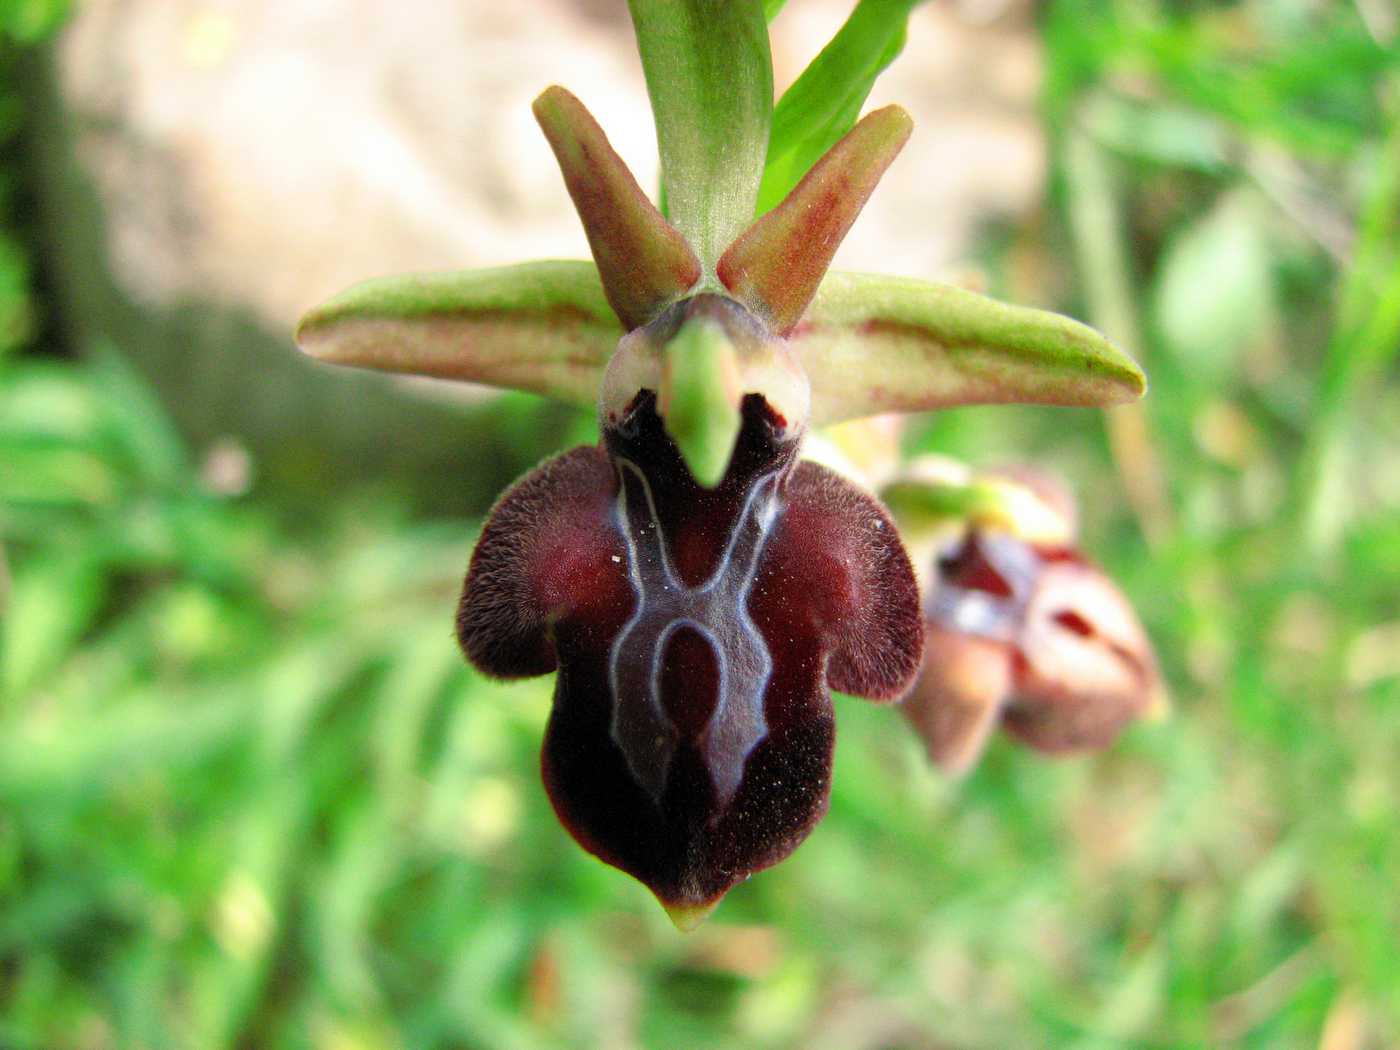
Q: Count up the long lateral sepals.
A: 2